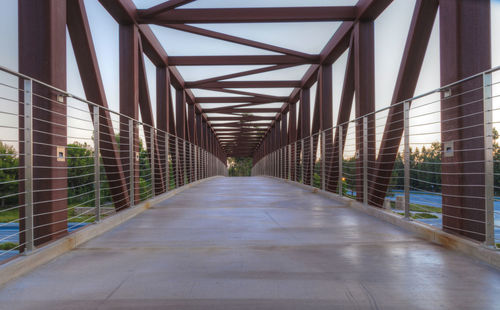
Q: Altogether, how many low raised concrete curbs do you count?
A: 2